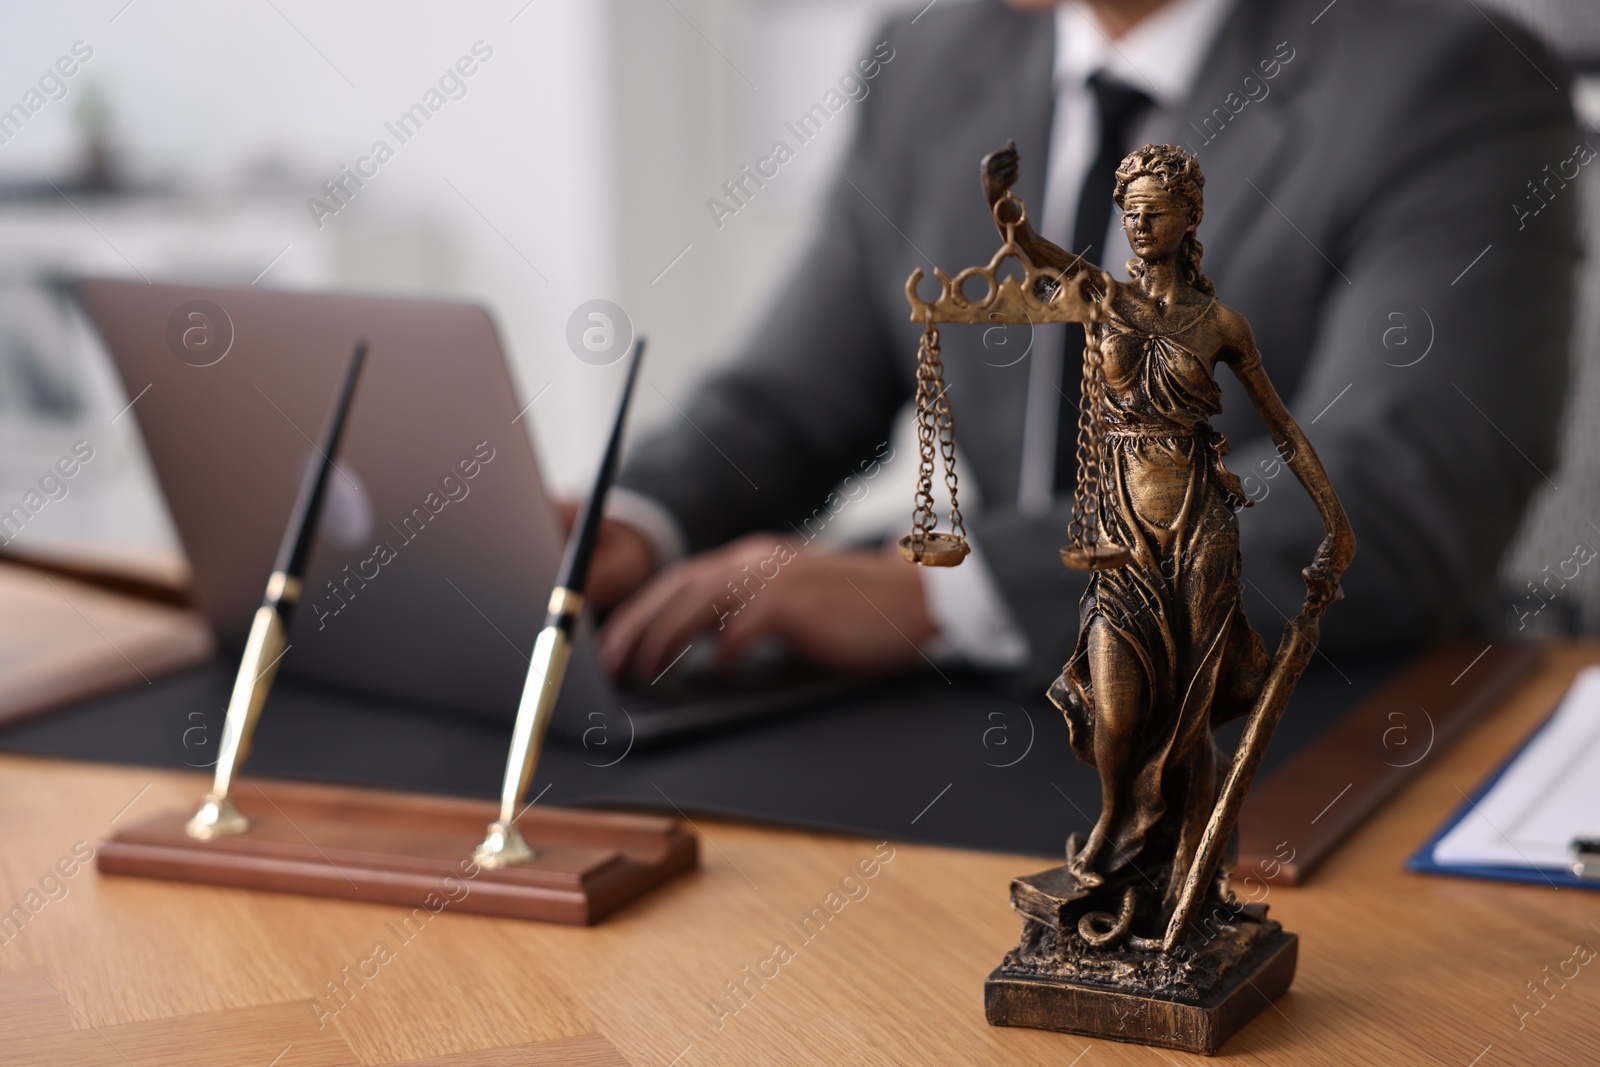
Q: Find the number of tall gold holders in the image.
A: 2